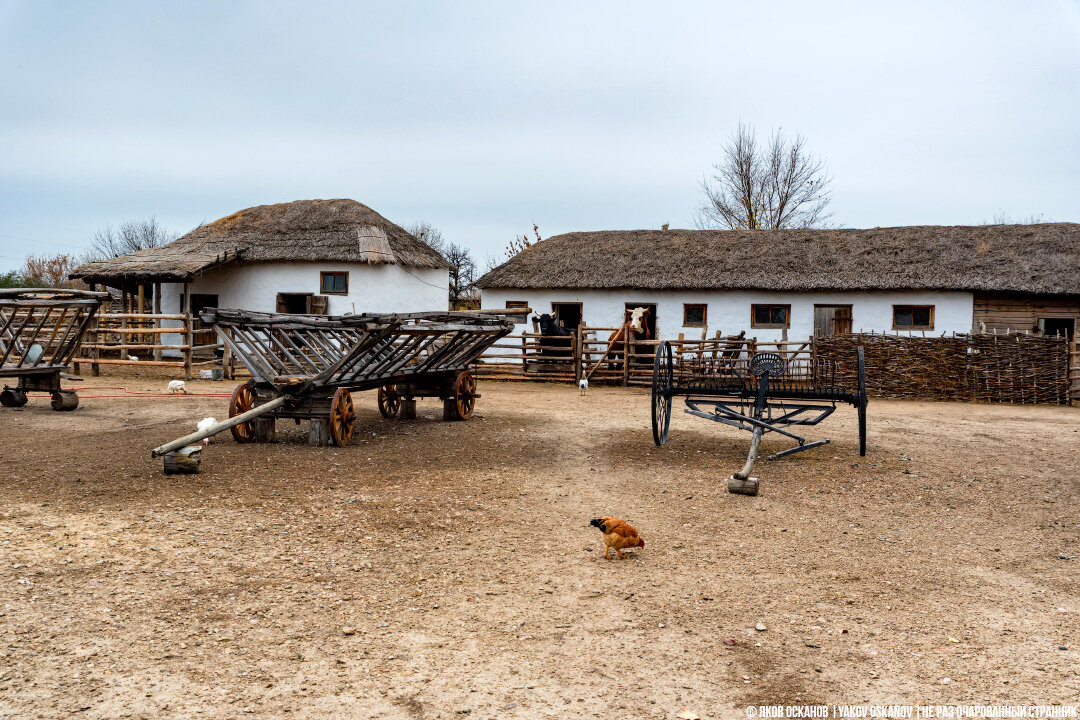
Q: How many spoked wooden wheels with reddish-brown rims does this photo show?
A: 4